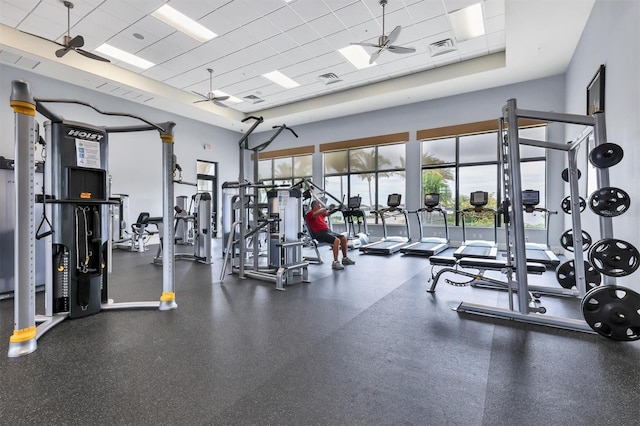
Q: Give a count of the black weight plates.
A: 8